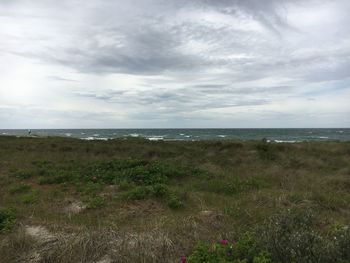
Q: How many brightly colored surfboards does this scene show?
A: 0